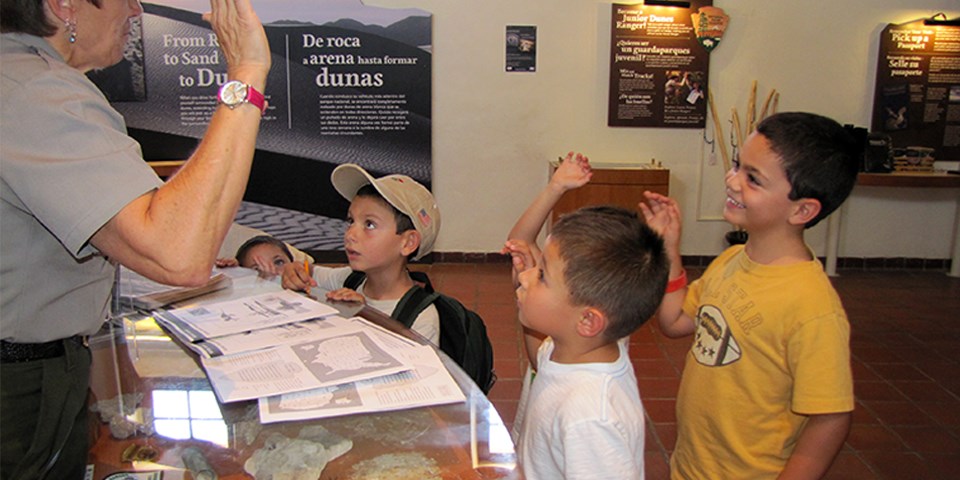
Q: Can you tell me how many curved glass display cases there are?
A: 1